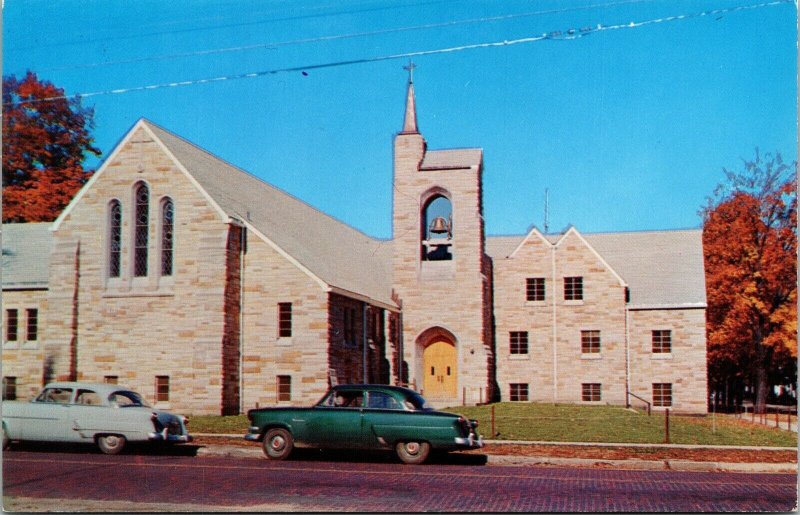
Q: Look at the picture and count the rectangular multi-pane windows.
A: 15